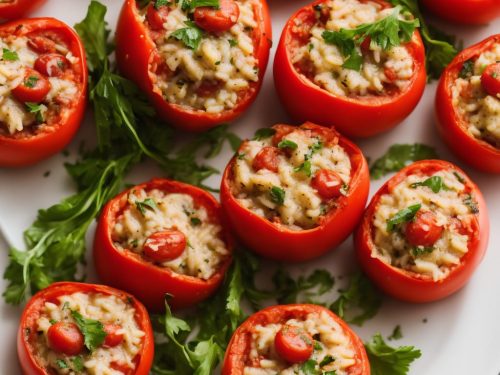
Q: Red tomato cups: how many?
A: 11